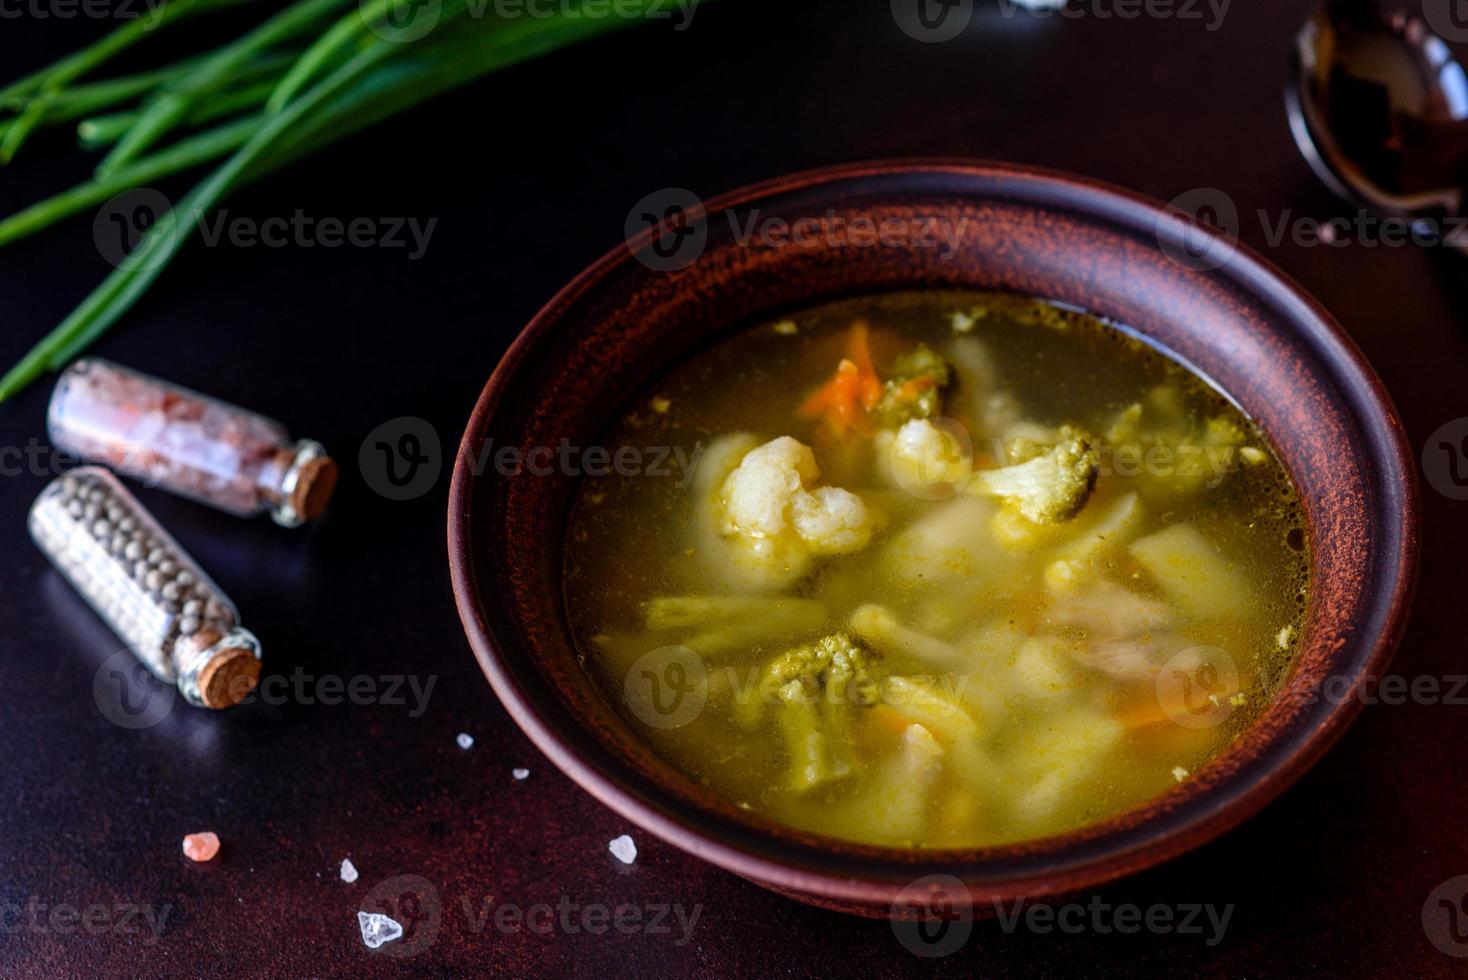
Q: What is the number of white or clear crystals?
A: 5